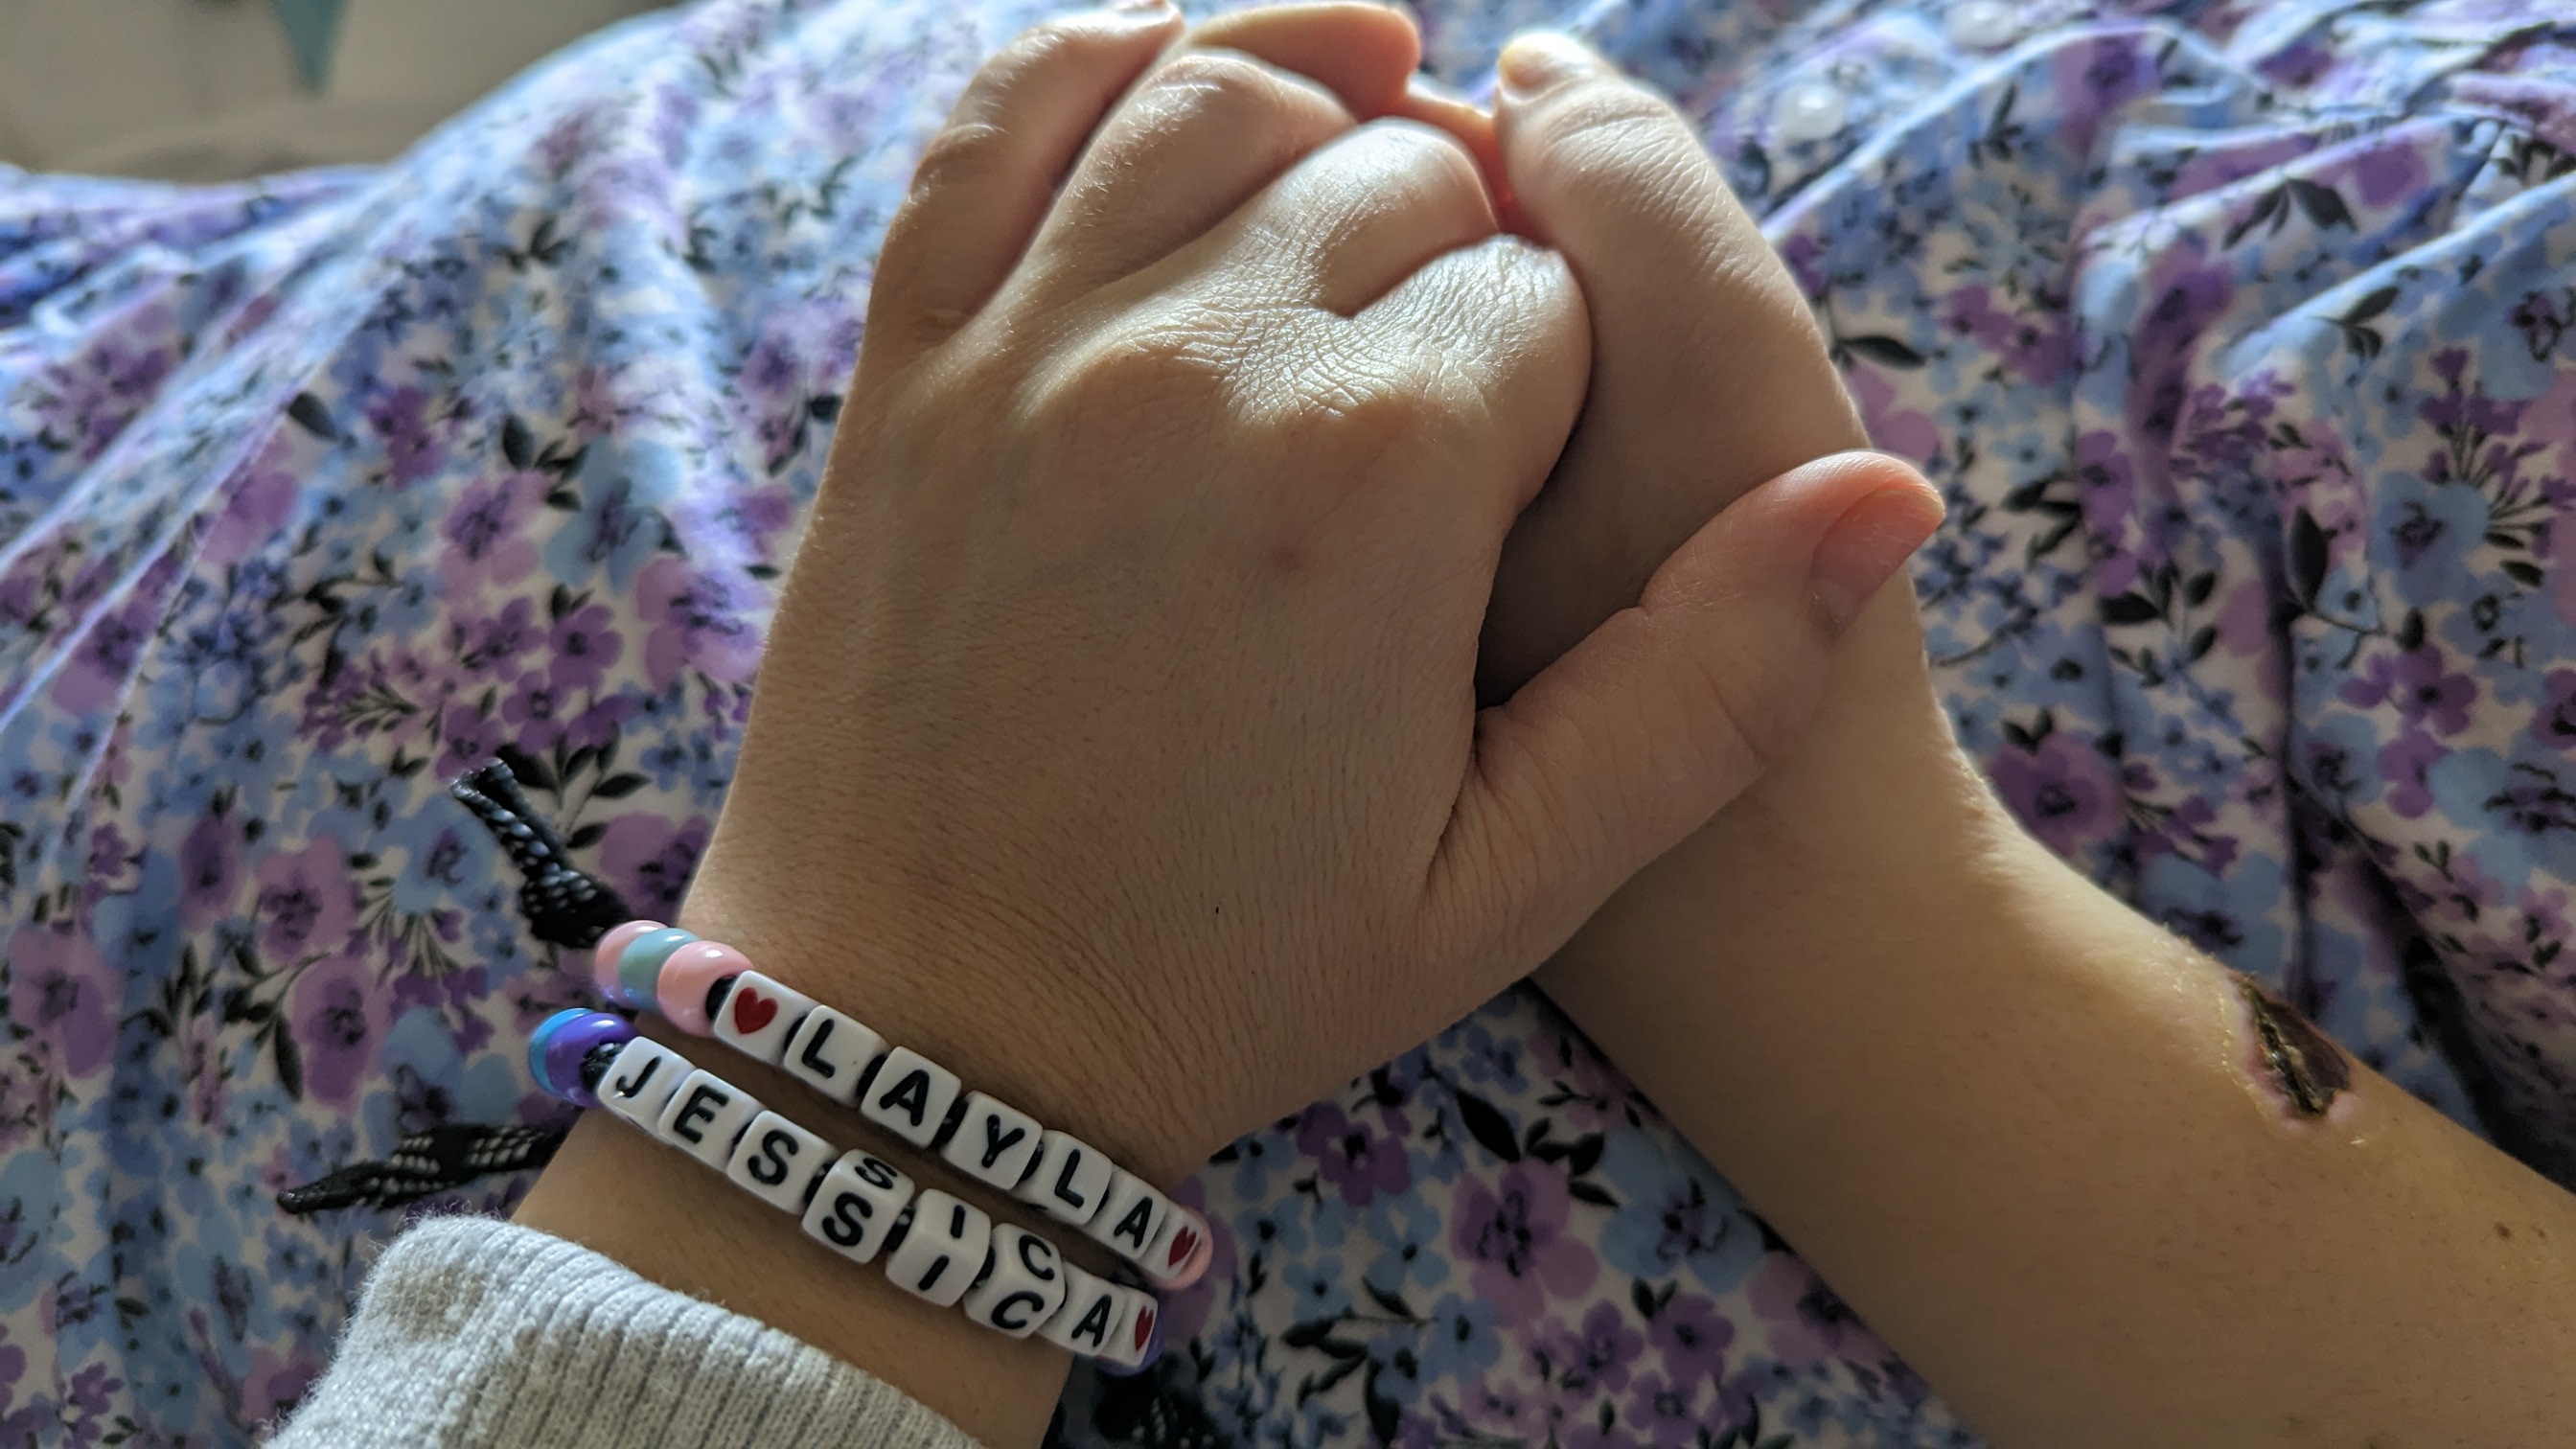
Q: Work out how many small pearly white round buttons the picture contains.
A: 2